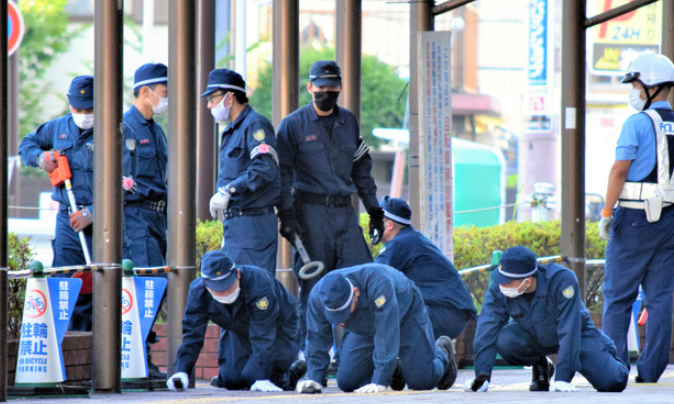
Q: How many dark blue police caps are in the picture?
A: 8